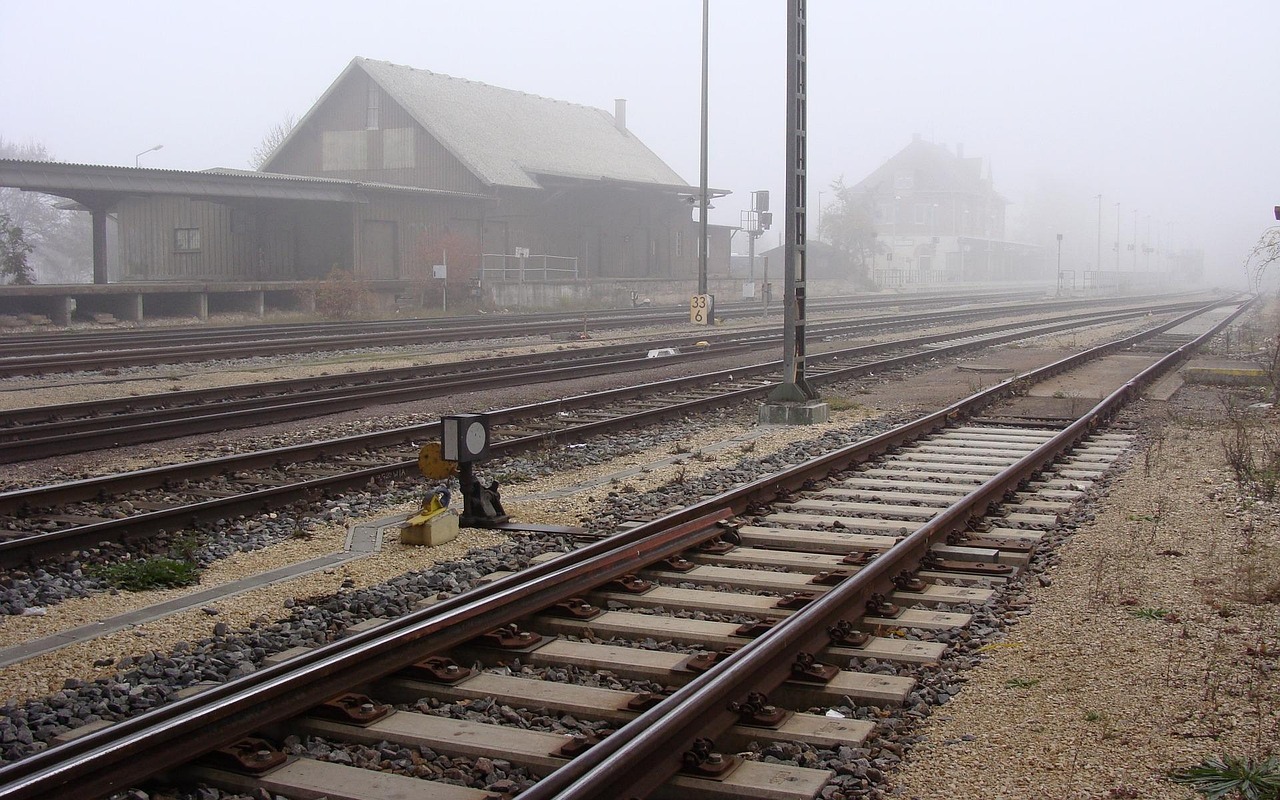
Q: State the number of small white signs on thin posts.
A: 2